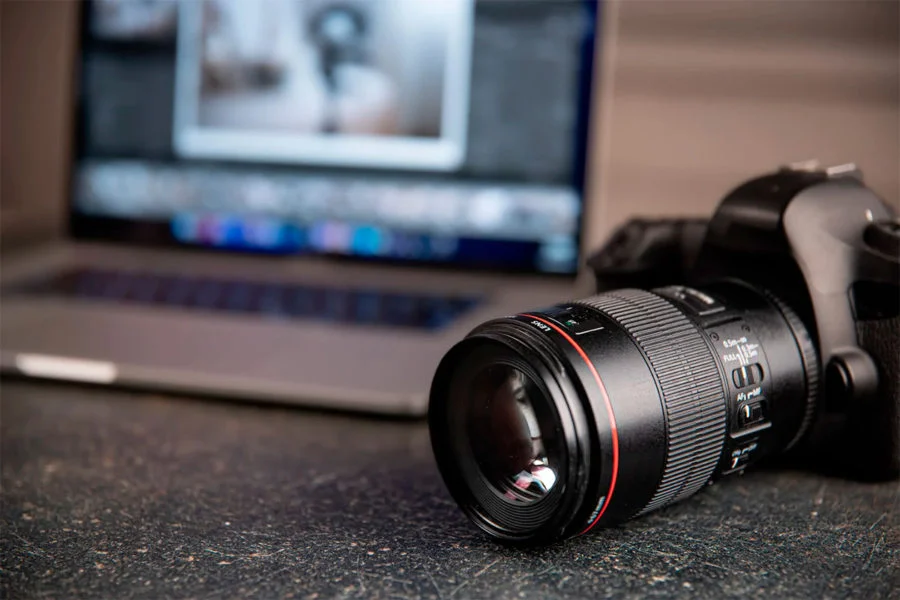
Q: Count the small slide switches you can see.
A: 3